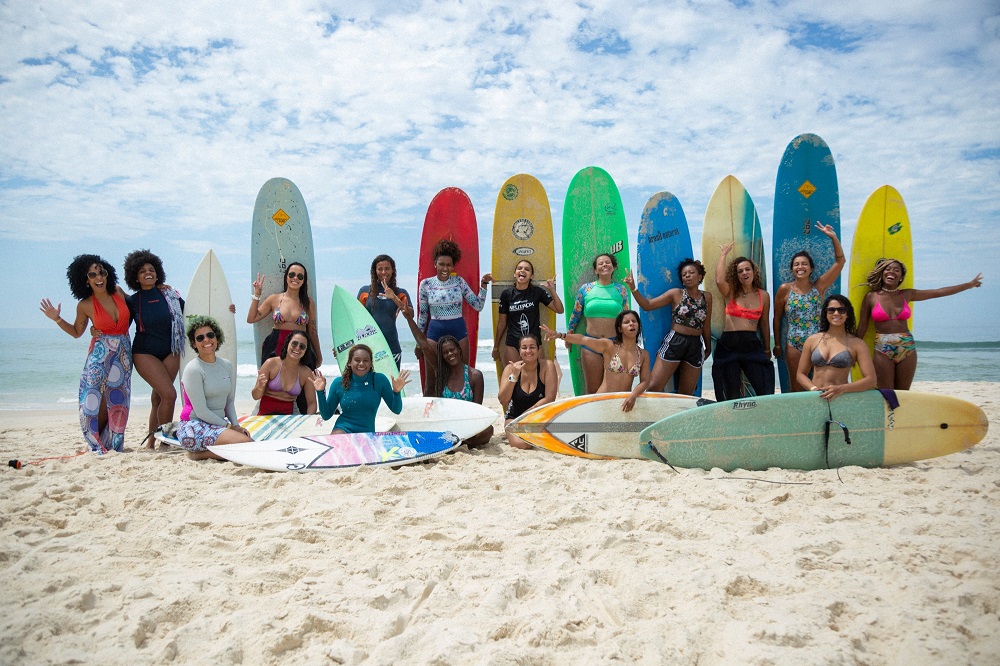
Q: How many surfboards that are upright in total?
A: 10